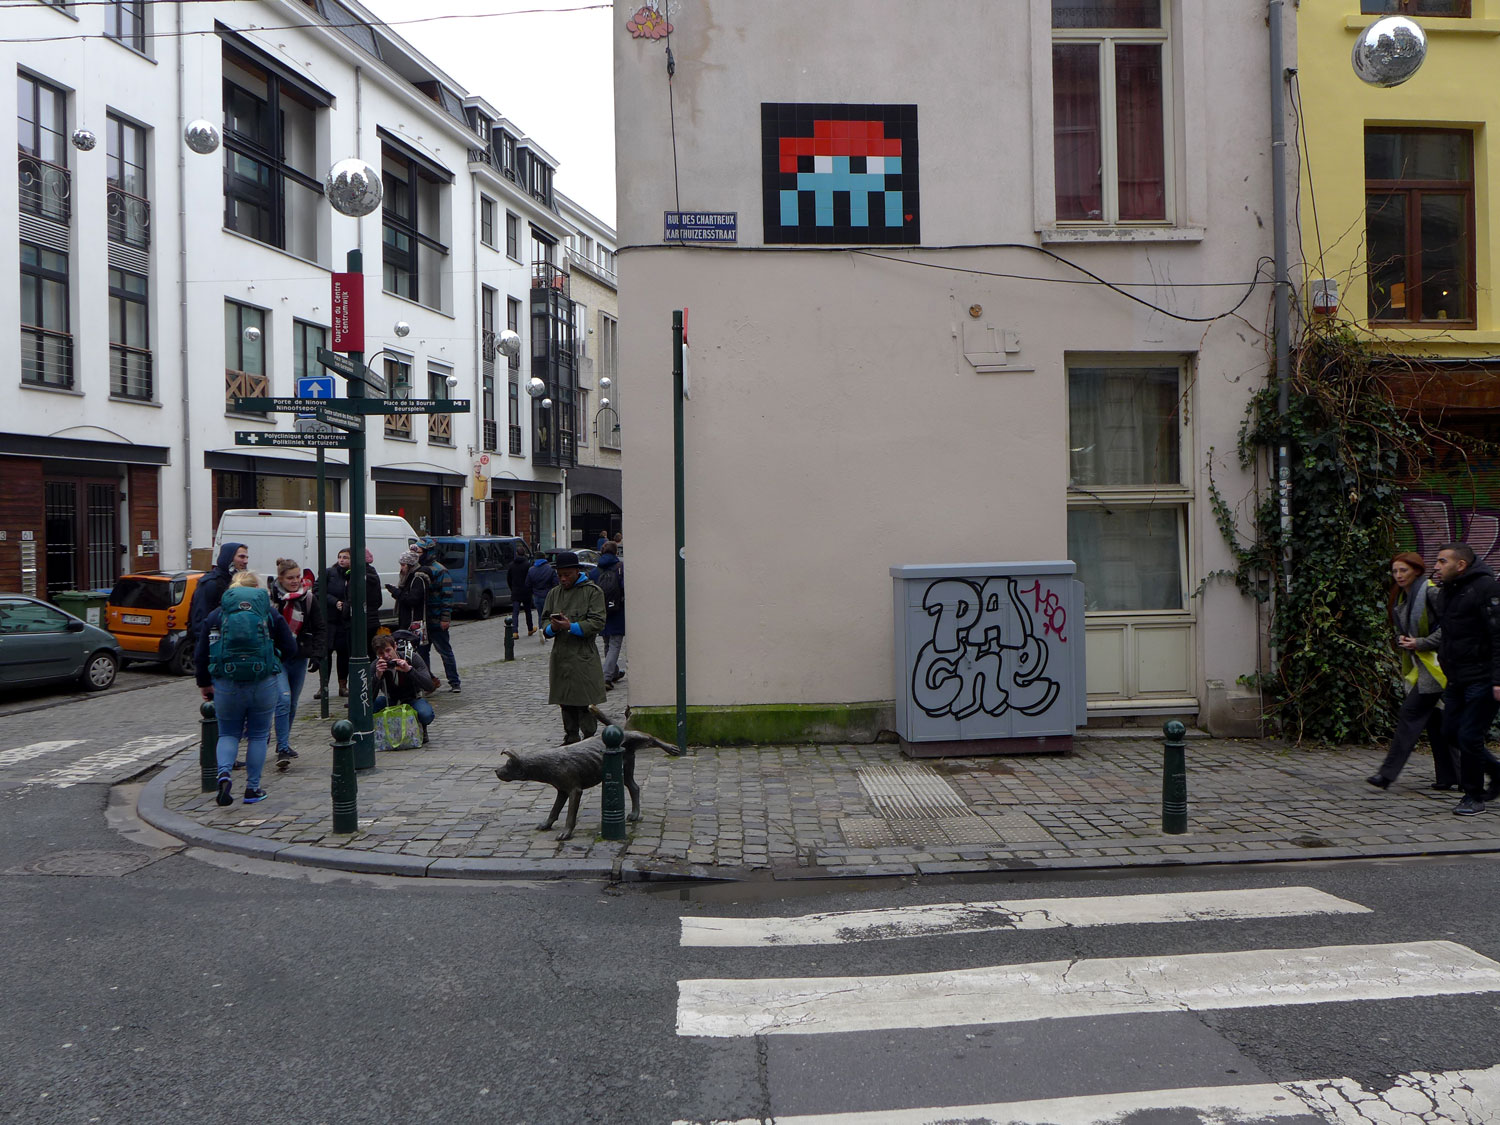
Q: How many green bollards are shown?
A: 5